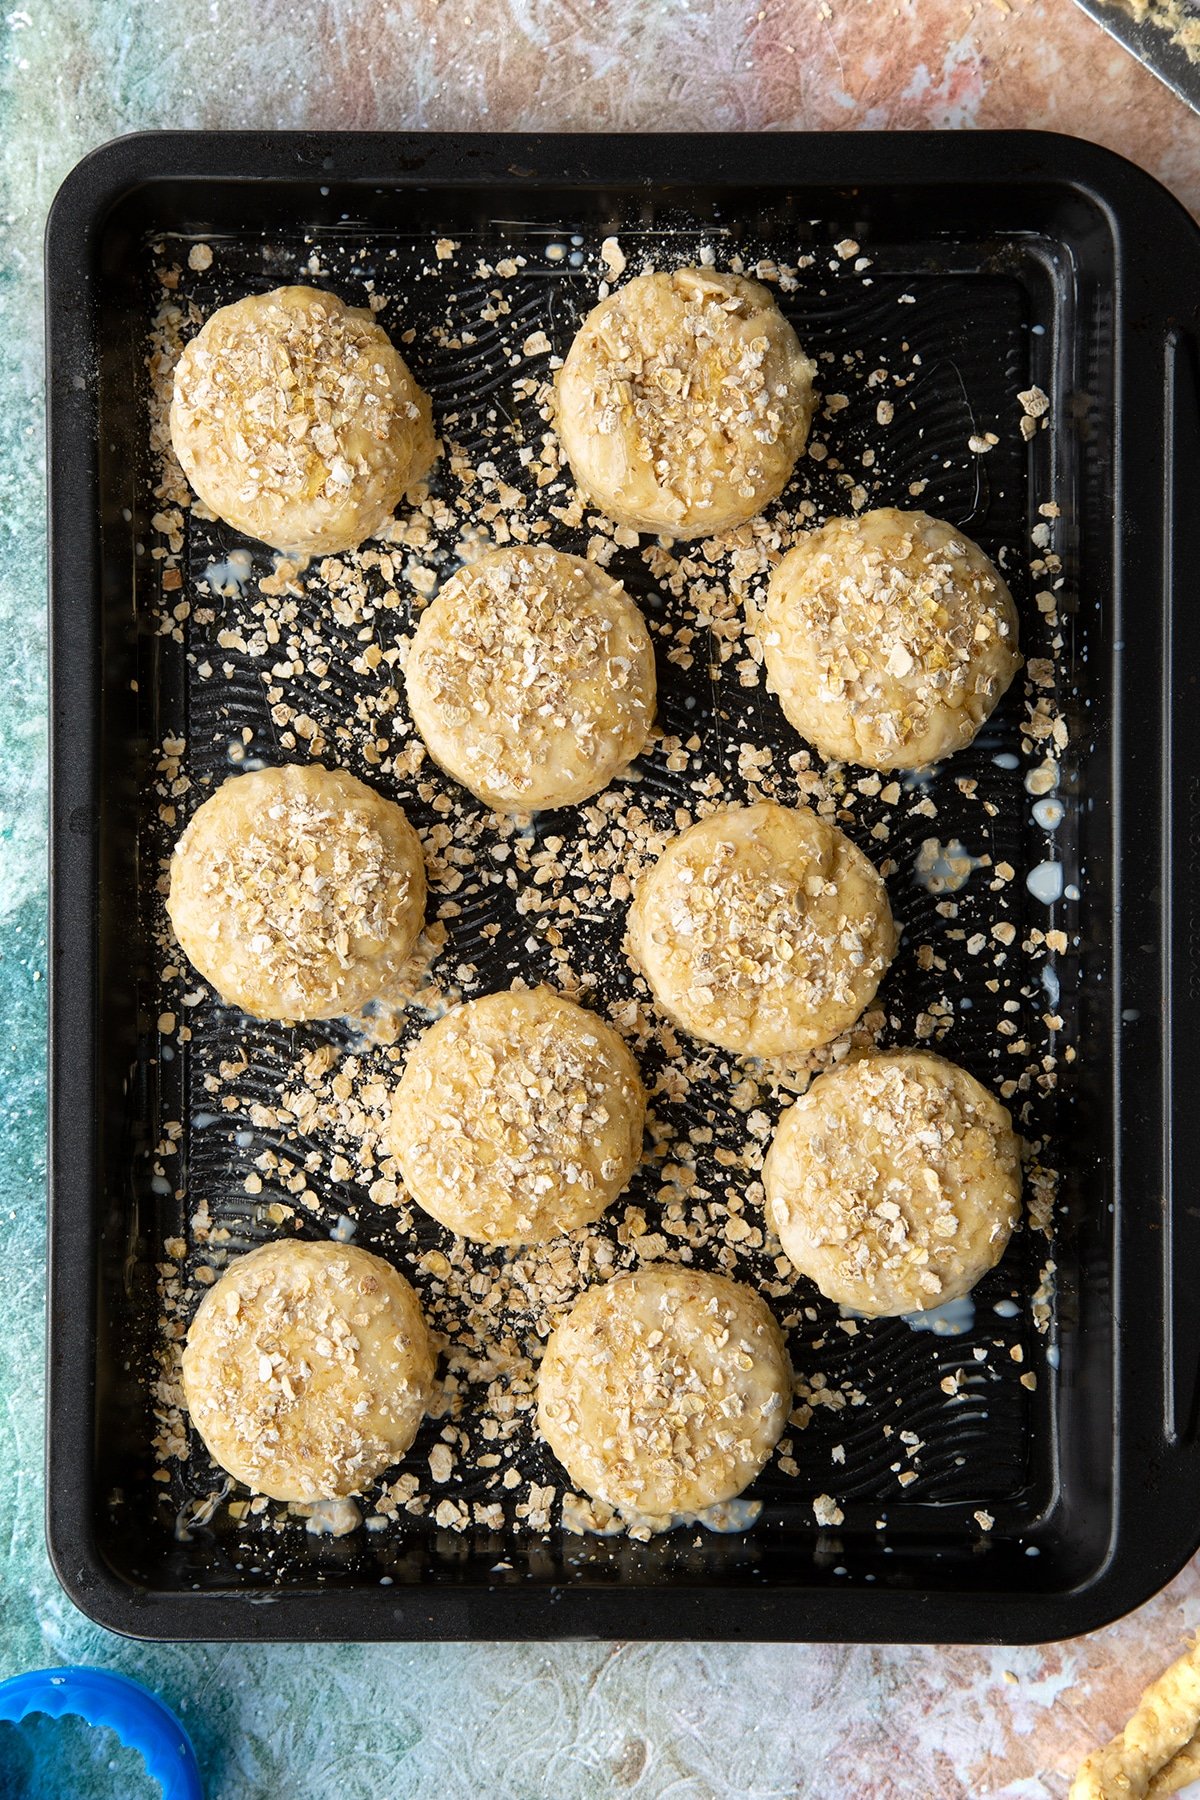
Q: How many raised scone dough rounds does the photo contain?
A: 10